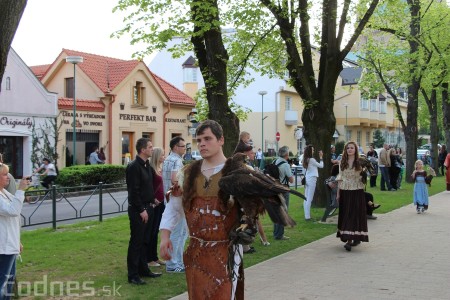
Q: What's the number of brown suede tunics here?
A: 1